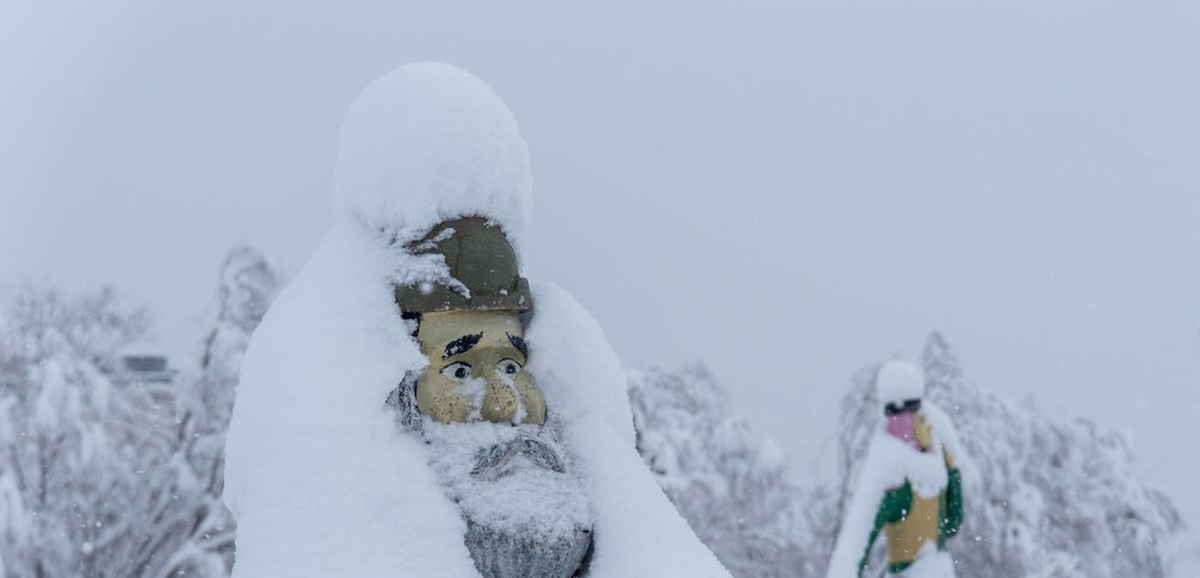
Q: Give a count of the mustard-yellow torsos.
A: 1